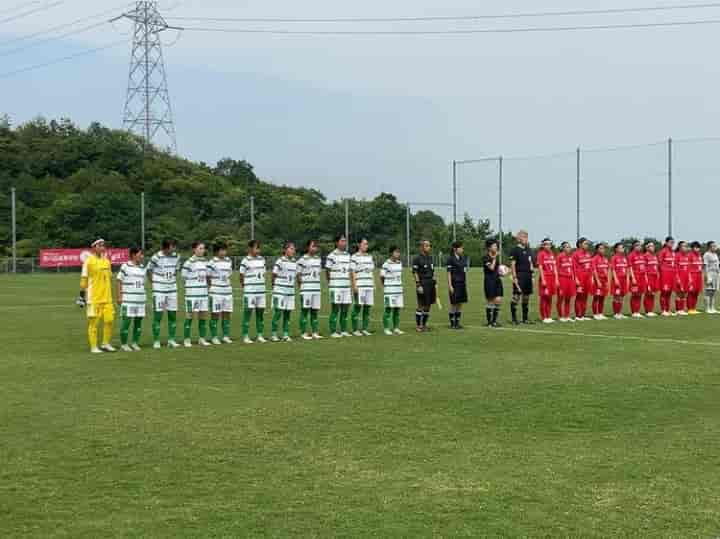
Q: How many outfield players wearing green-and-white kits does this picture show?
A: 10